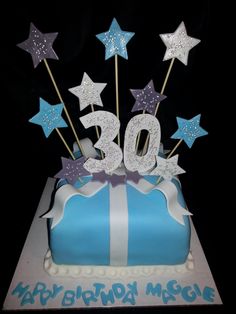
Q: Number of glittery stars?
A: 9